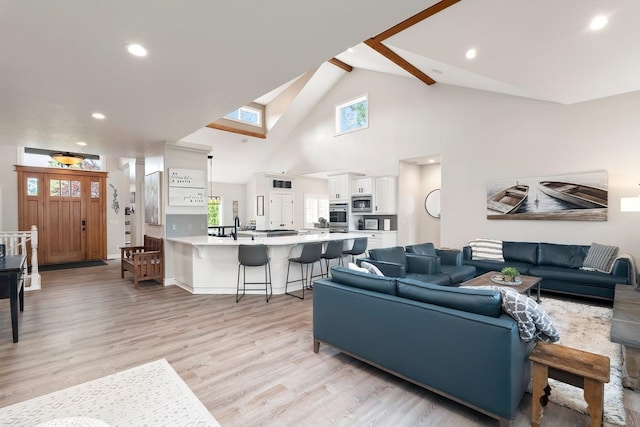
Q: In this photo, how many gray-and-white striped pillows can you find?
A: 2